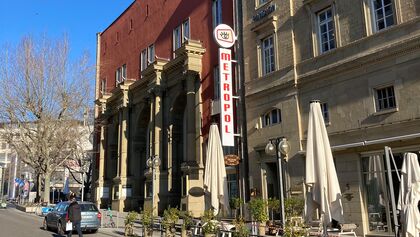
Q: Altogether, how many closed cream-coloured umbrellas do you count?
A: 3